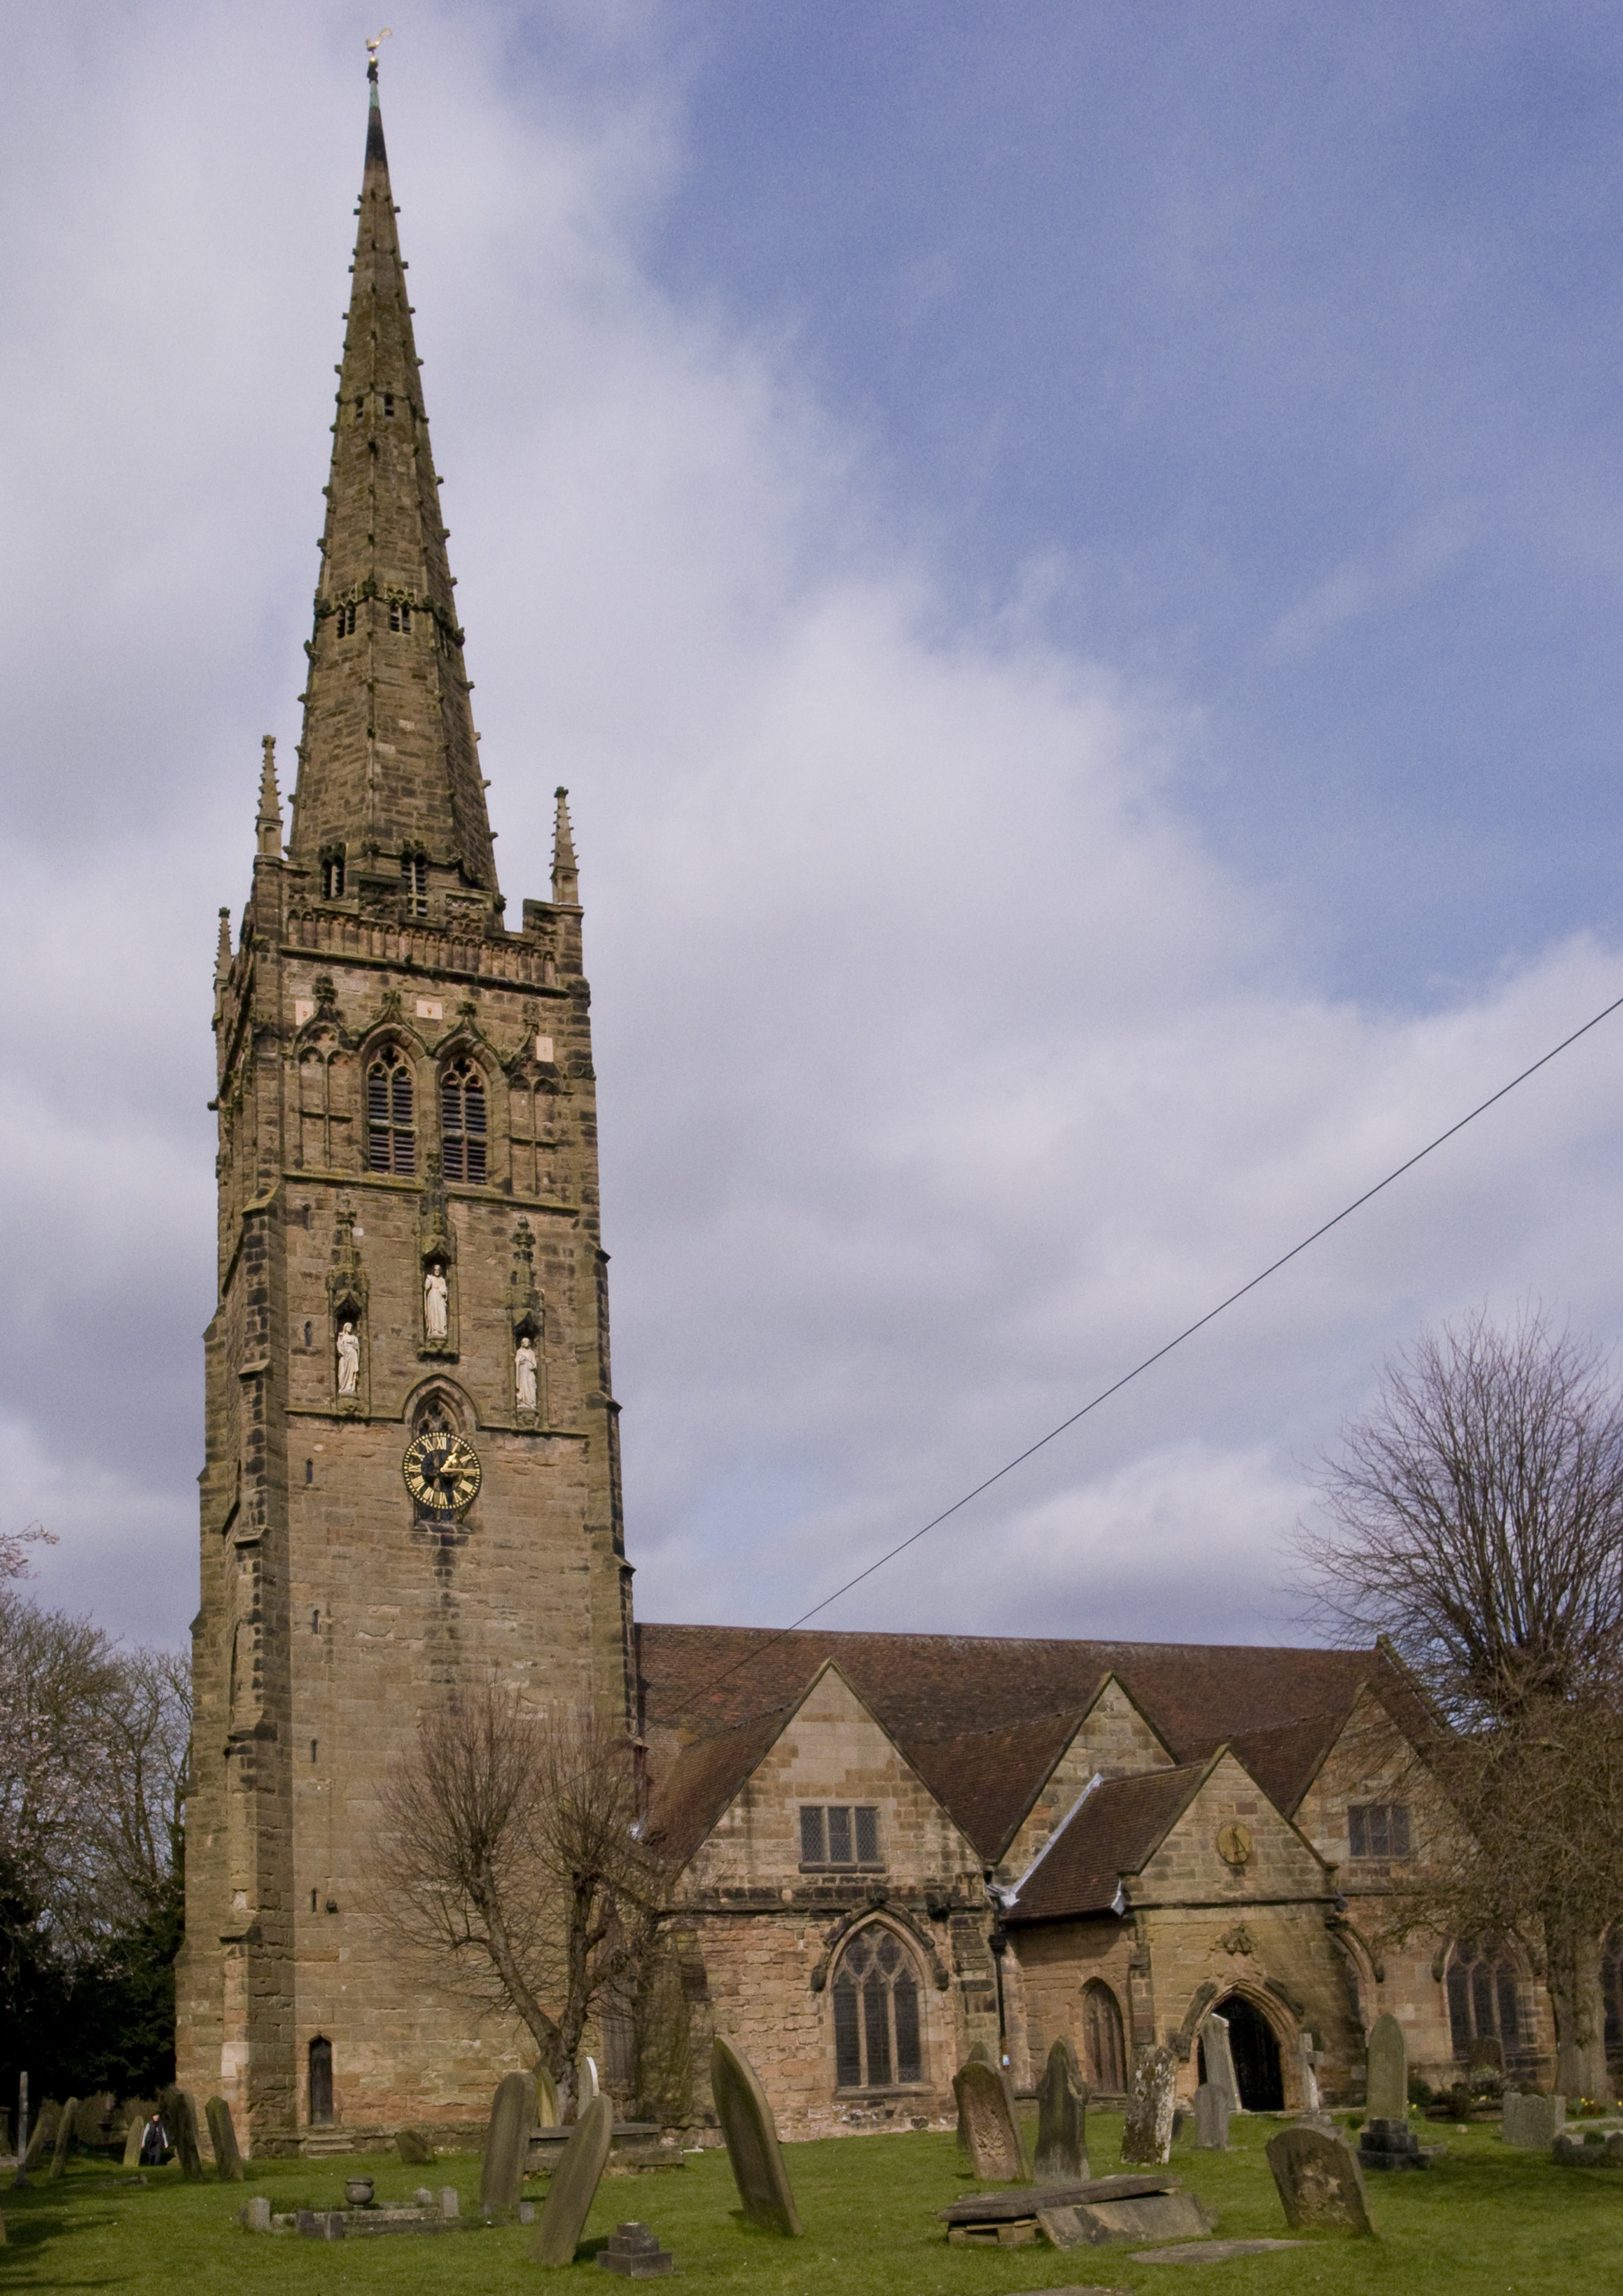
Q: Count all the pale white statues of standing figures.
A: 3